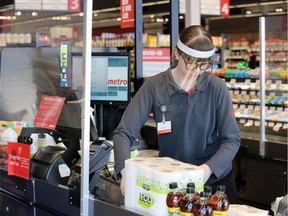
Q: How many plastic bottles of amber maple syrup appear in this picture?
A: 6